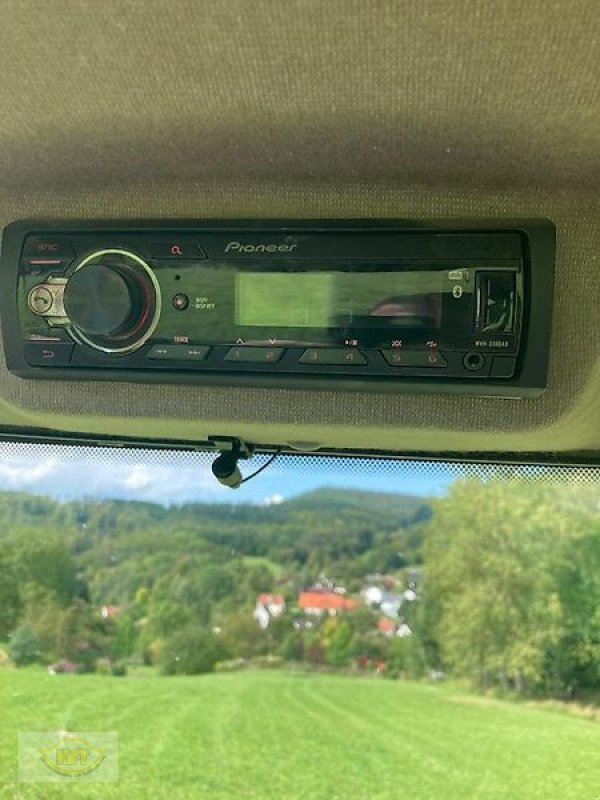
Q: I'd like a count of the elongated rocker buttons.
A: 4